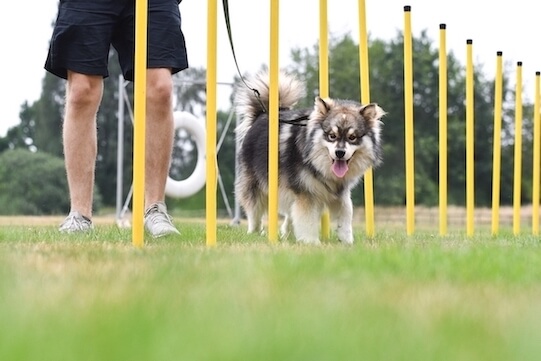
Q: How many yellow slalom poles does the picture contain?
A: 11